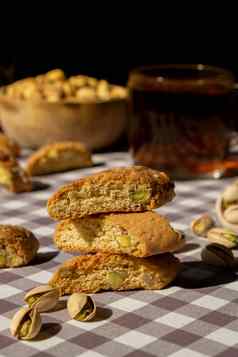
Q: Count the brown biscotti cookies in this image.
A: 7